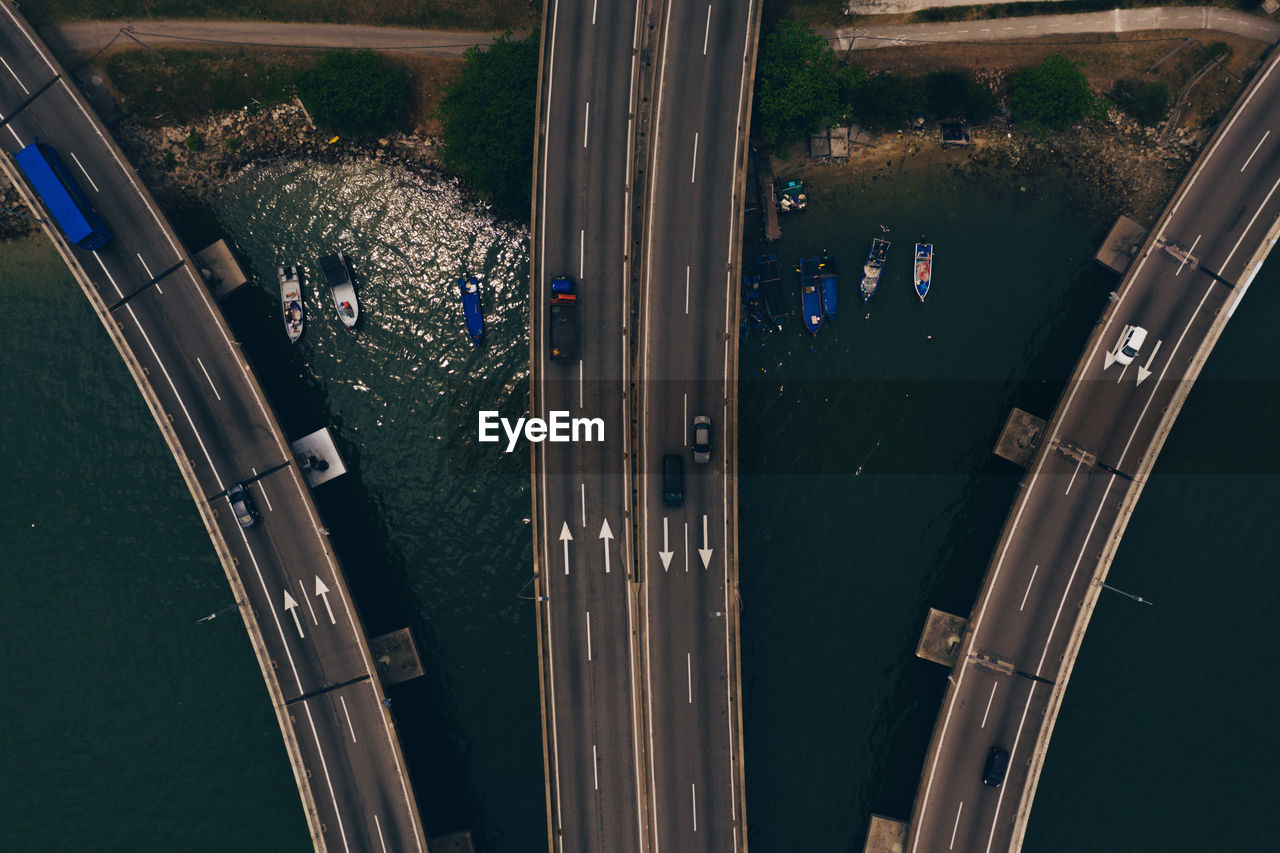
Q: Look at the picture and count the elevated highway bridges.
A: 3